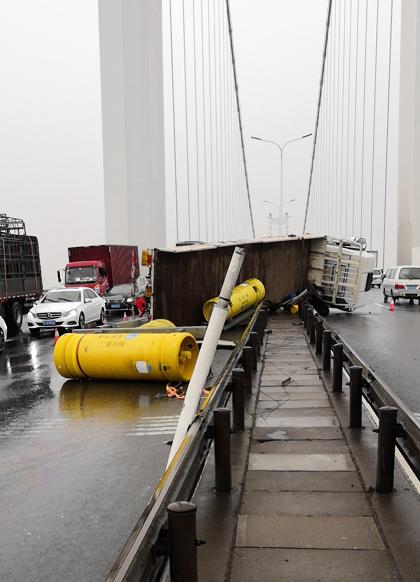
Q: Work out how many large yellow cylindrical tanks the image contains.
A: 3